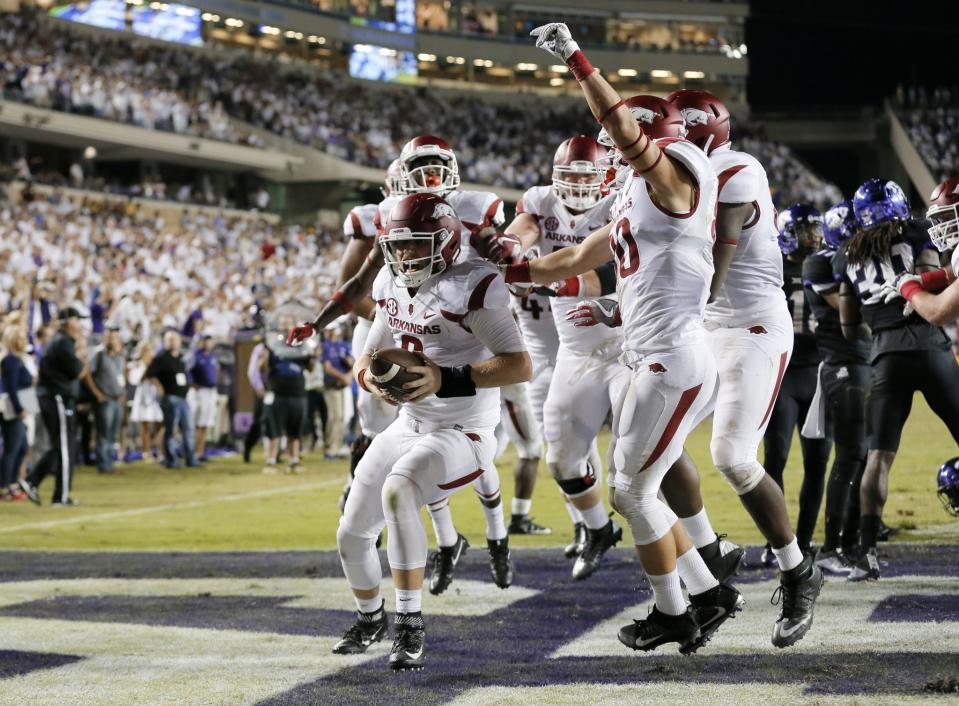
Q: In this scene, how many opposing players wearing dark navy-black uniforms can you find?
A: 3